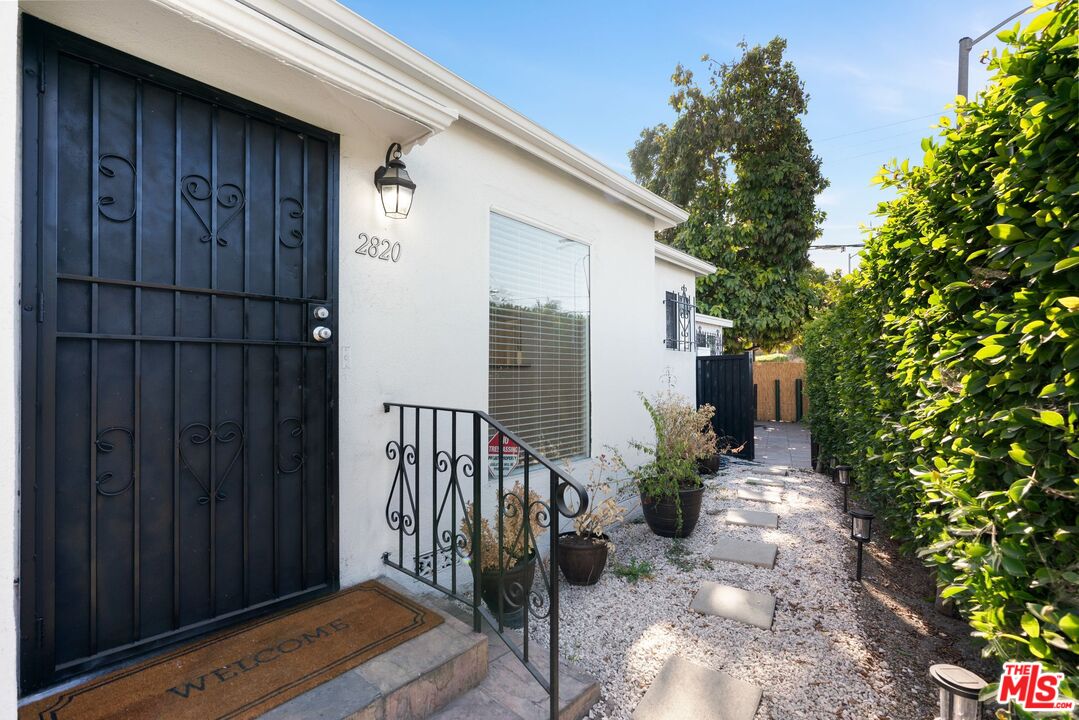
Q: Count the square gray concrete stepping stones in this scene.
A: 7